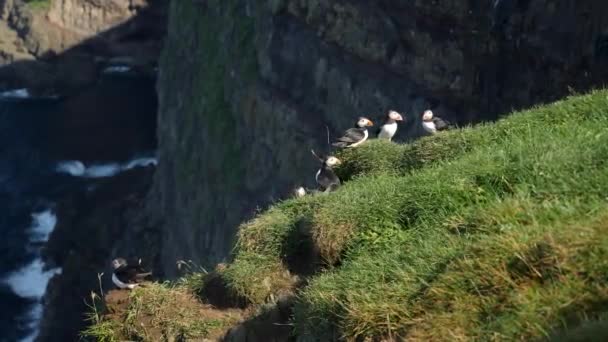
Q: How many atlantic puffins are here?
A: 6